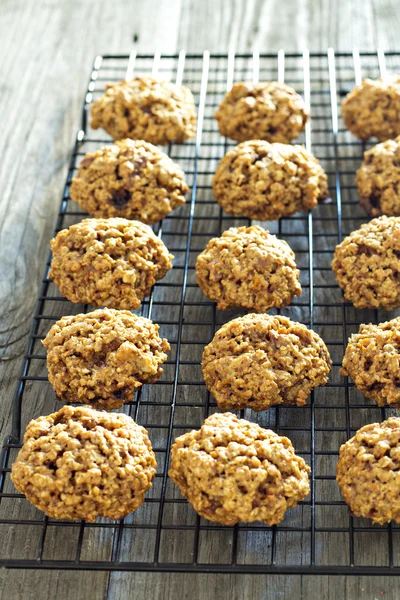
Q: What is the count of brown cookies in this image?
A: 15